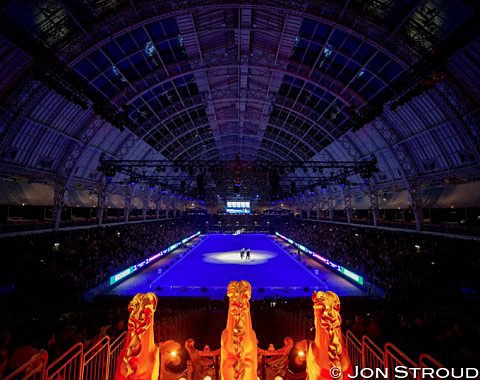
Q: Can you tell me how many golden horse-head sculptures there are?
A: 3